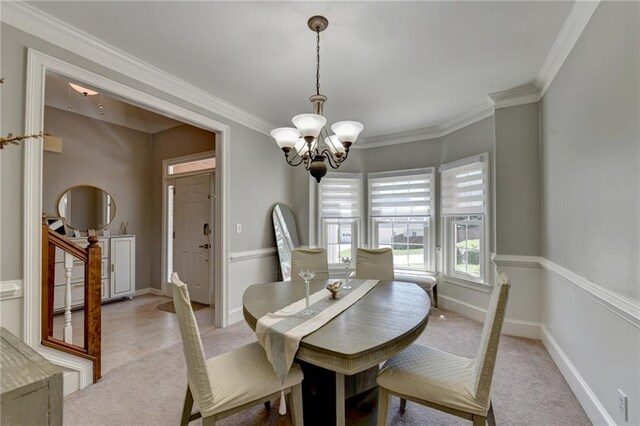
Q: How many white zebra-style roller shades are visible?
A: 3